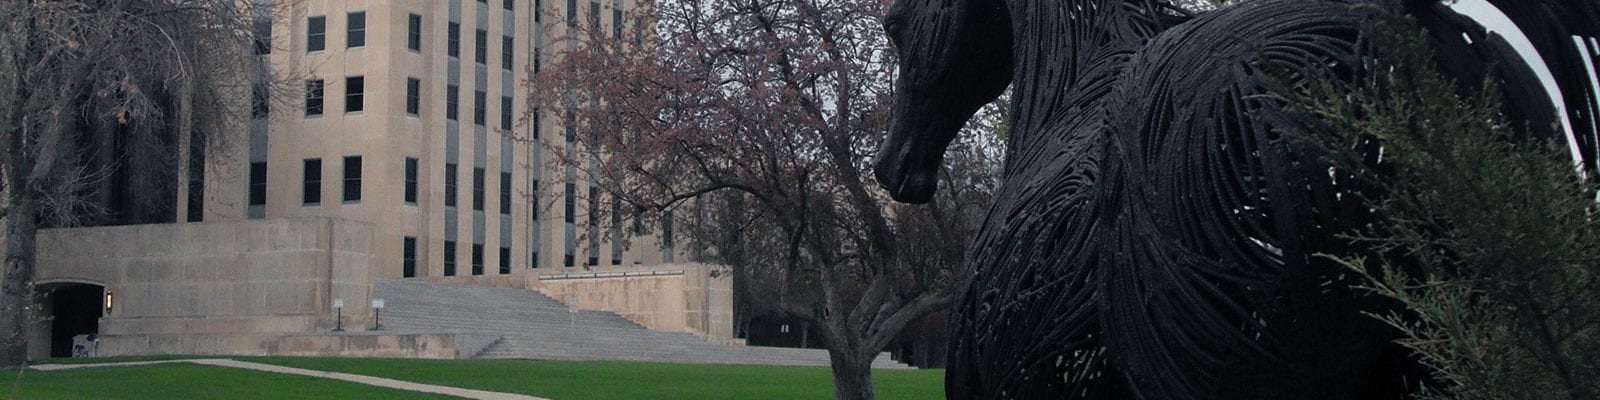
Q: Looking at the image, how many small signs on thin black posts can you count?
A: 2